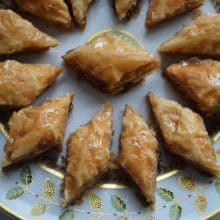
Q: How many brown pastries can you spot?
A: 13